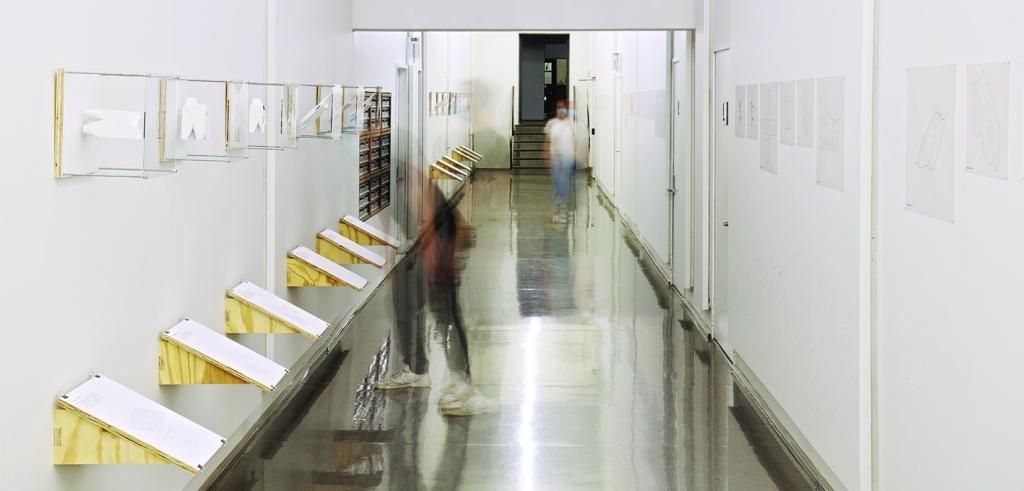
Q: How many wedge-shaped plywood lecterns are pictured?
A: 12